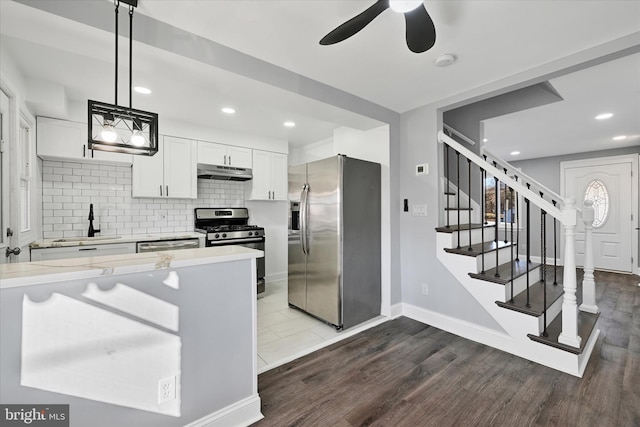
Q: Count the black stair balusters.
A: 15